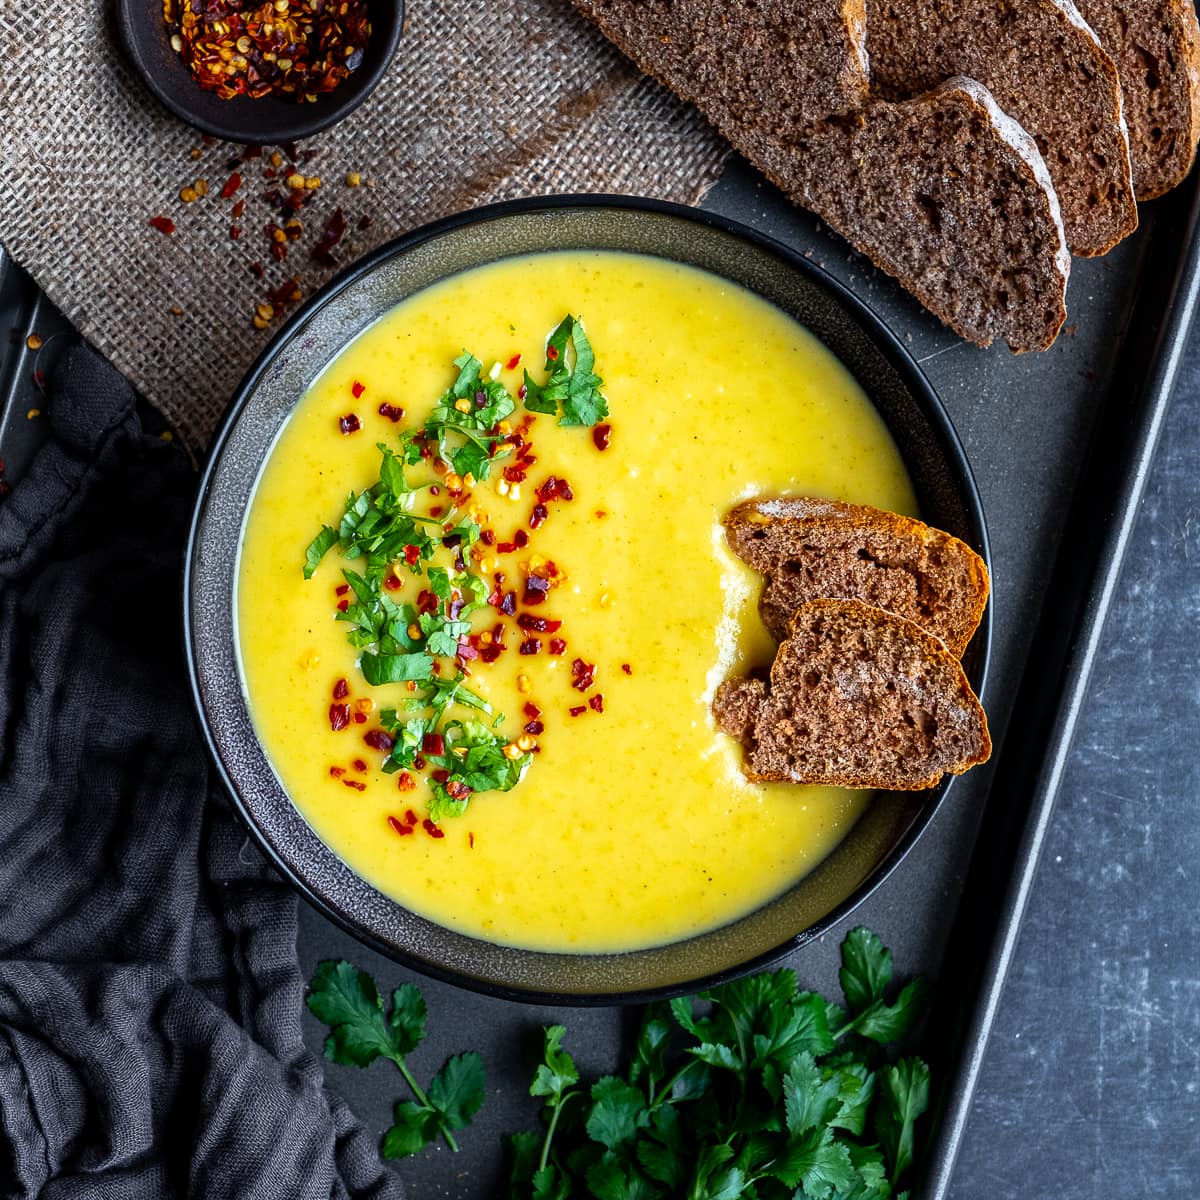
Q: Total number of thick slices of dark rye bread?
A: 5